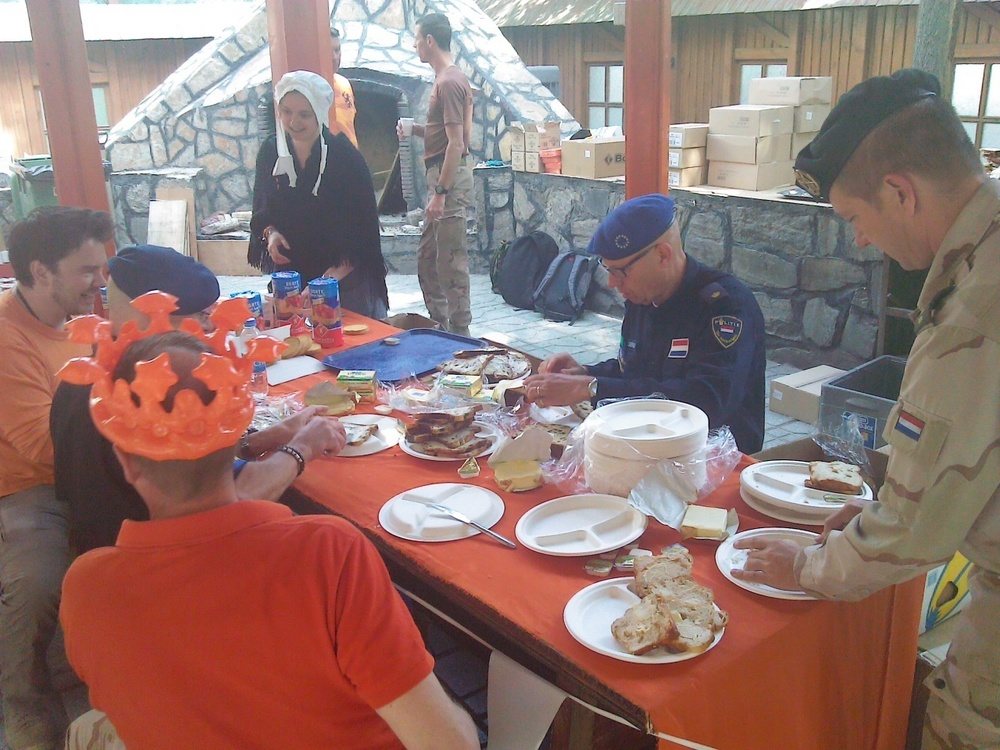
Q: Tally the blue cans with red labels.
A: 3